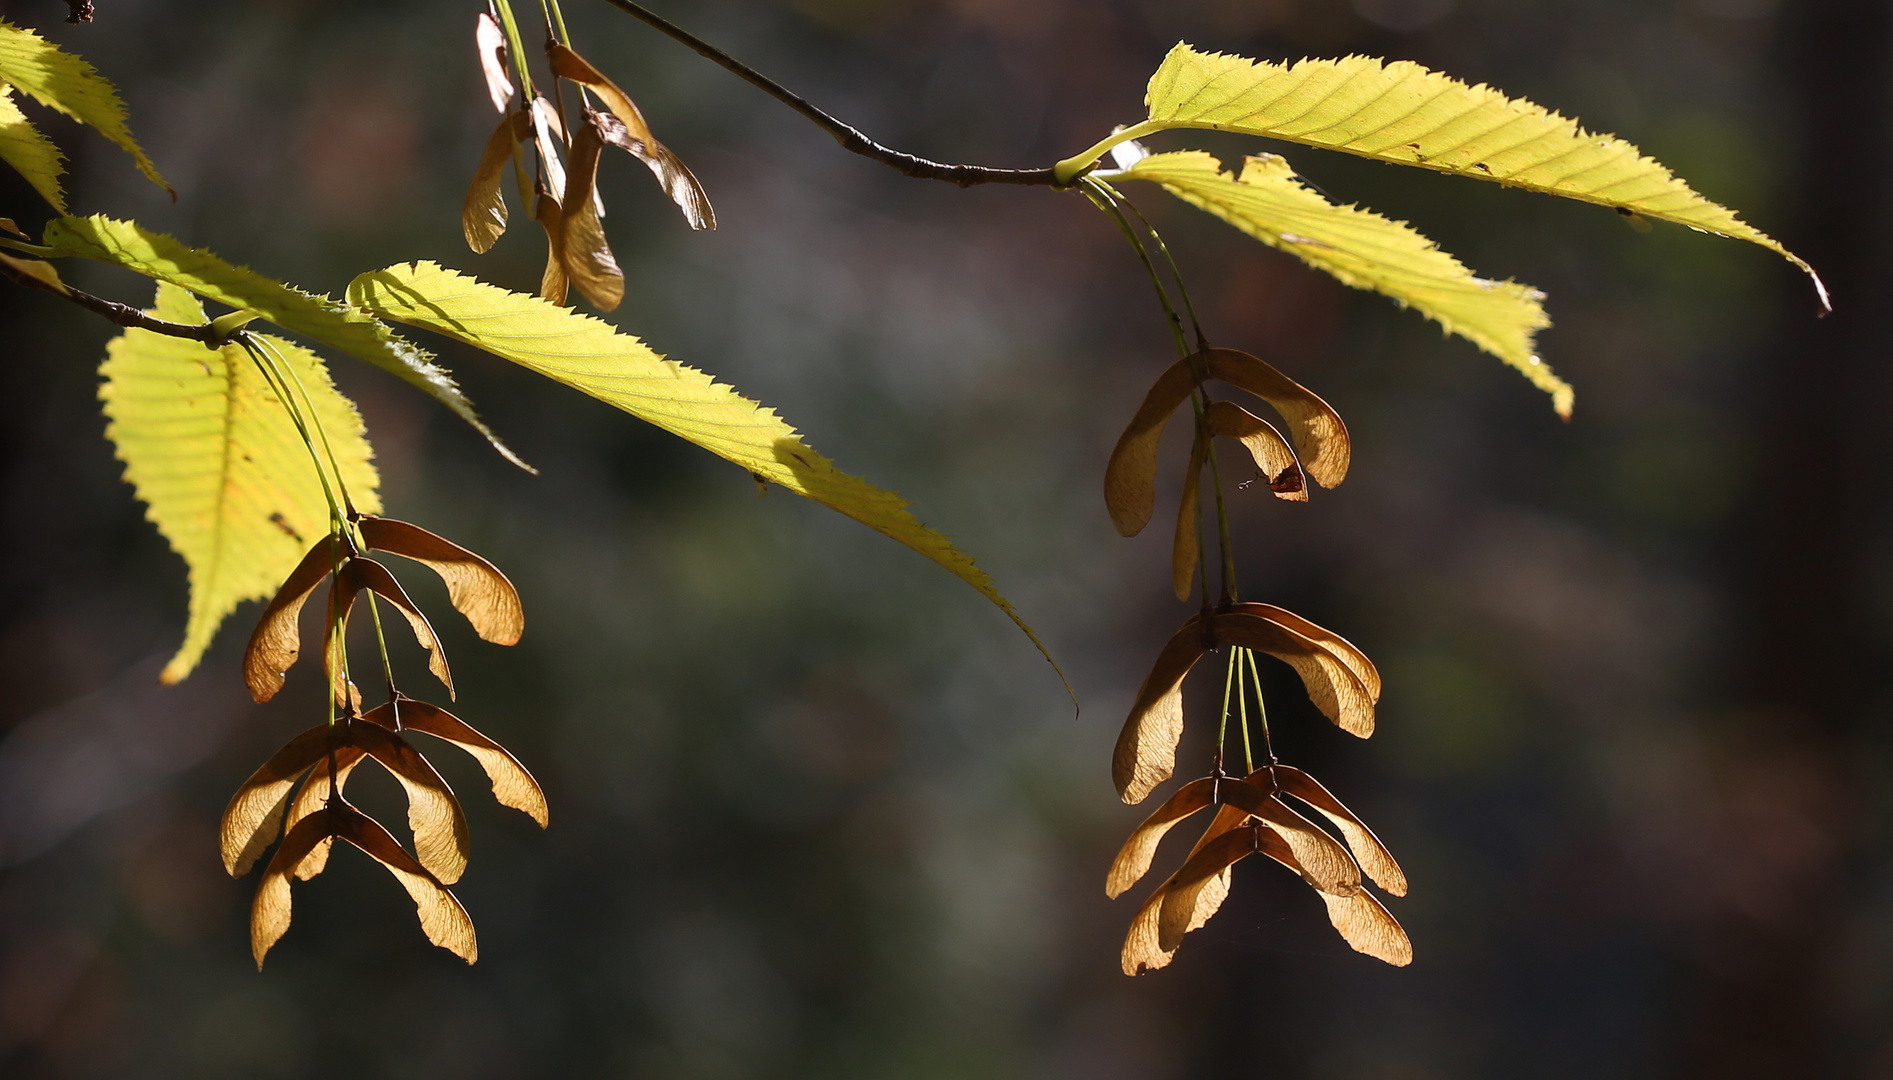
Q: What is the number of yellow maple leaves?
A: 7